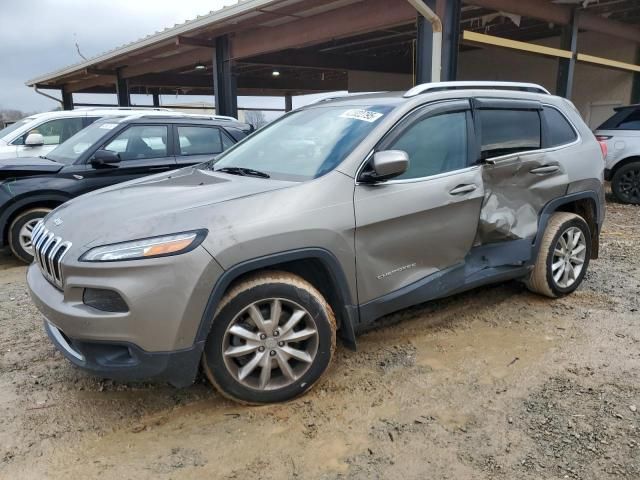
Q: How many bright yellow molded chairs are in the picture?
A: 0